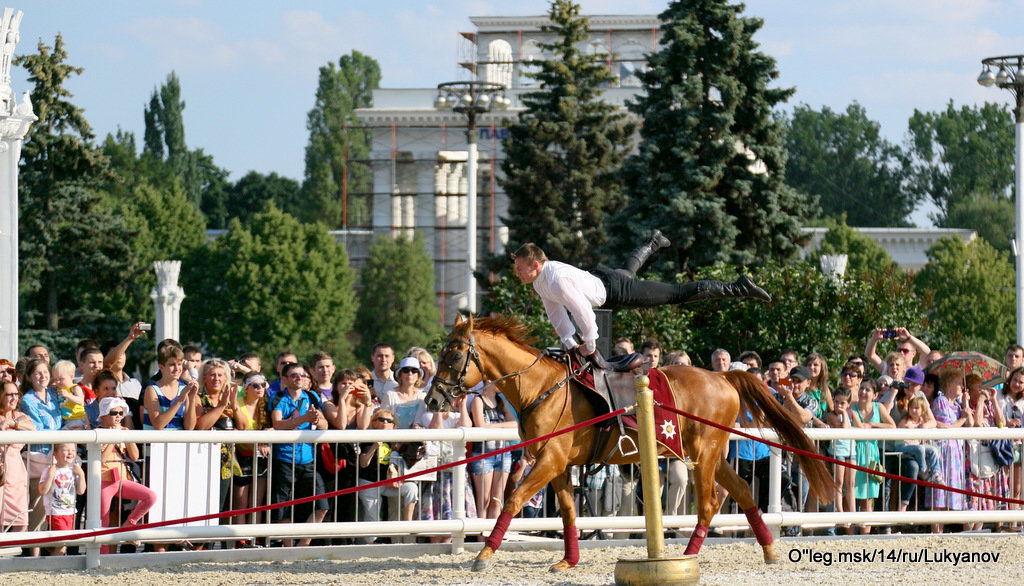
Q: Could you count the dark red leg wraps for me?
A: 4